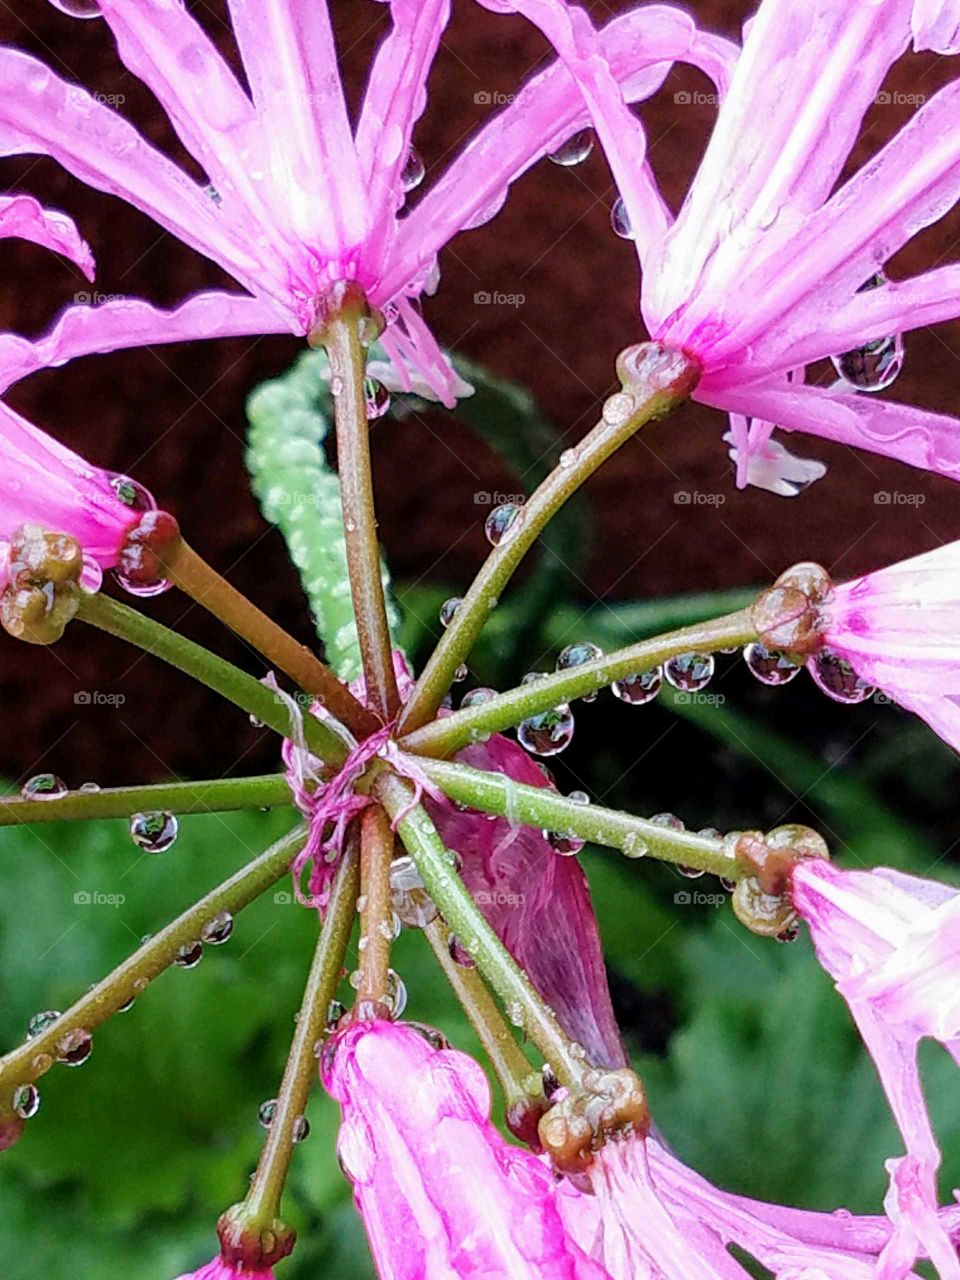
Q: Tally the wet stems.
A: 12